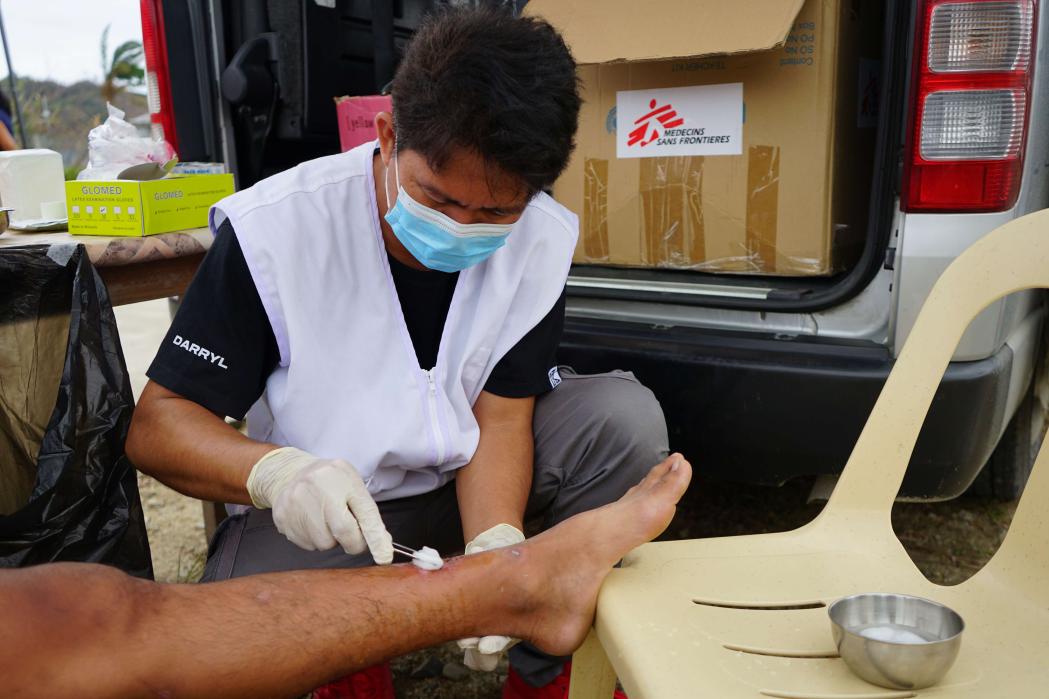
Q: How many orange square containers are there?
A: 0